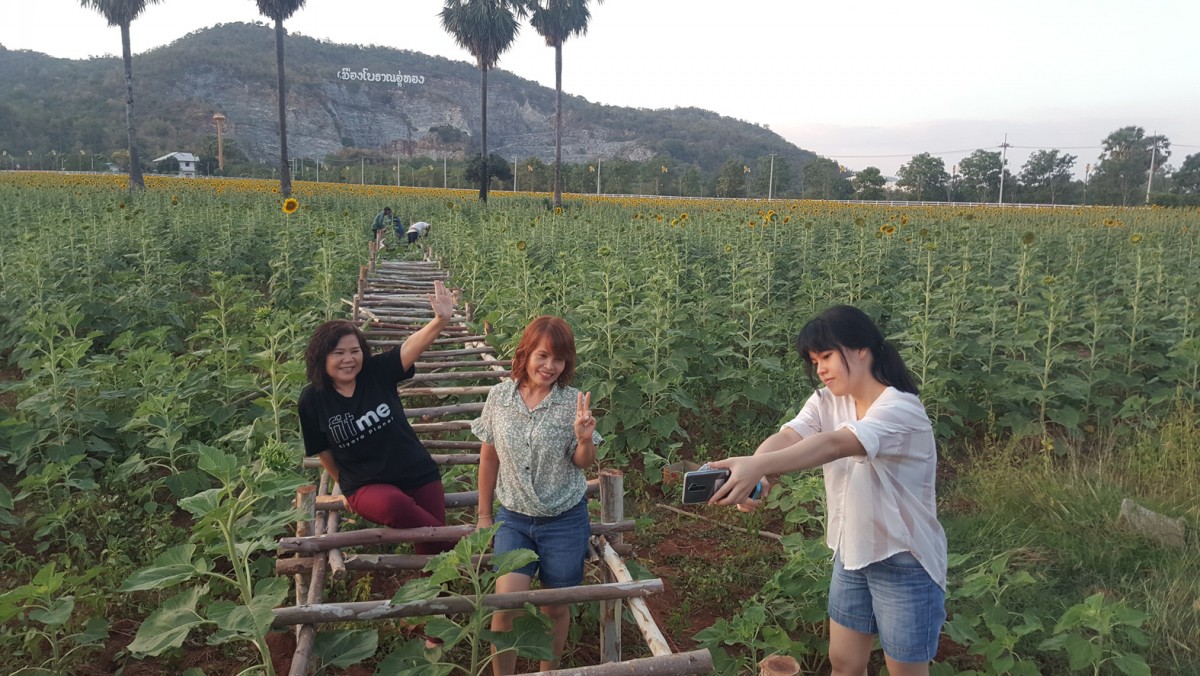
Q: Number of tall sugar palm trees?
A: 4